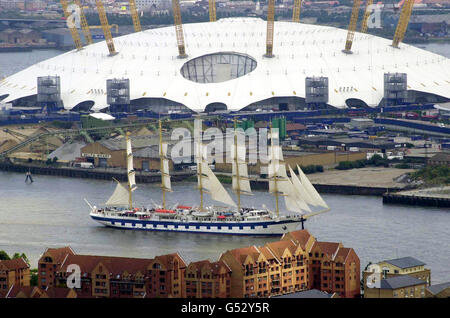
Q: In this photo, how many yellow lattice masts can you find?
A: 11